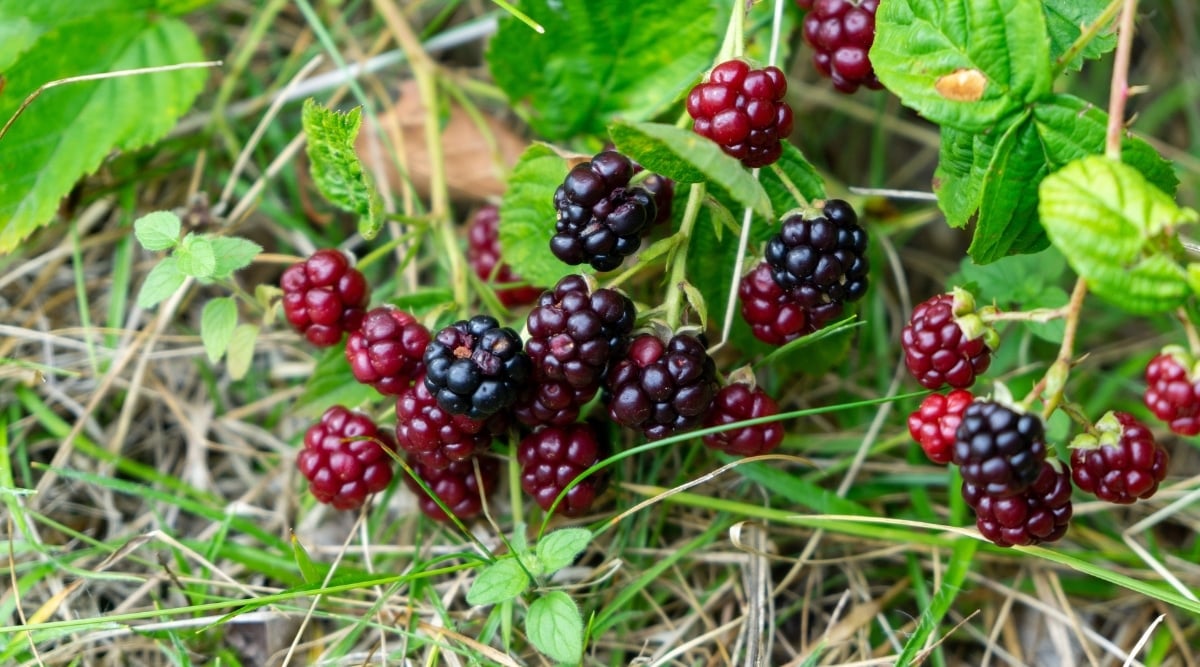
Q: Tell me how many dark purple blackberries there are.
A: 6